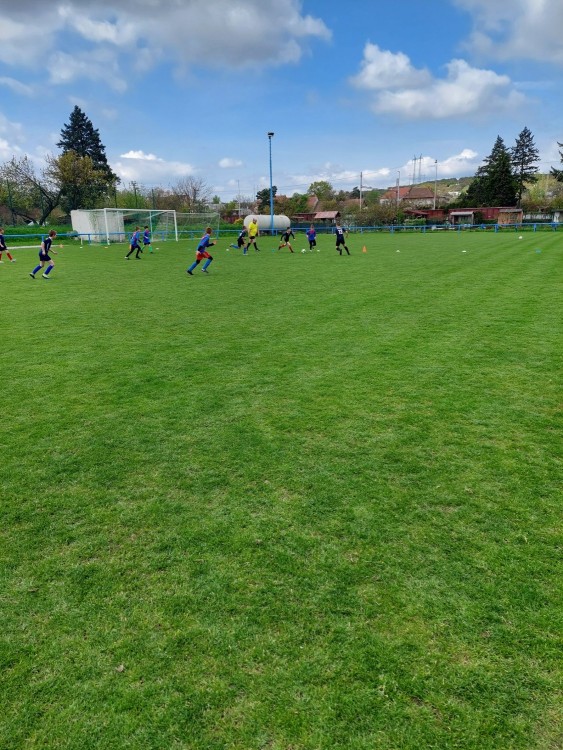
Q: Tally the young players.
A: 9